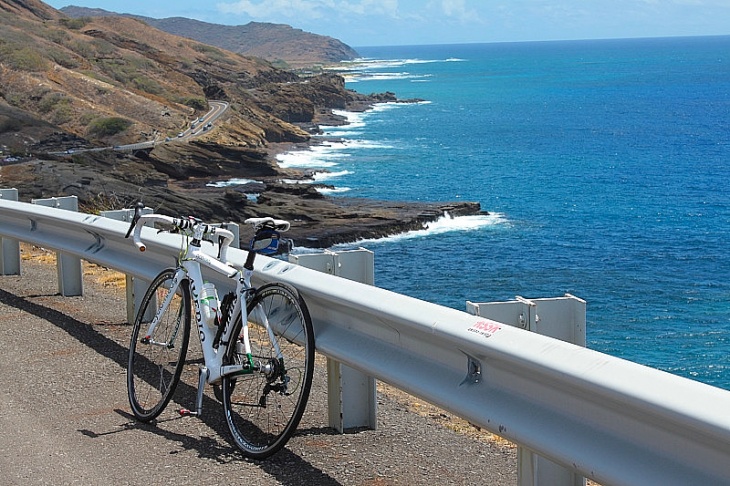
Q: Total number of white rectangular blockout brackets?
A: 6